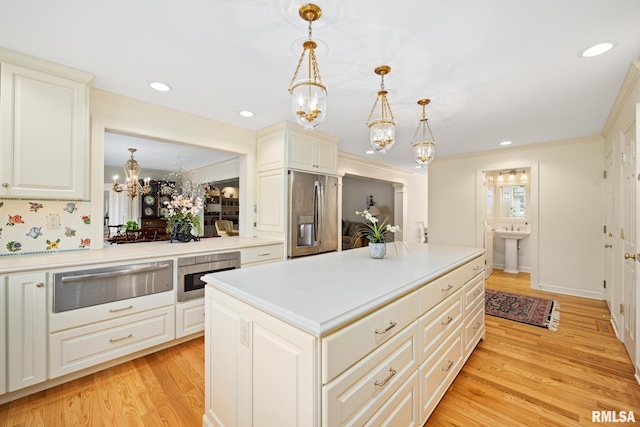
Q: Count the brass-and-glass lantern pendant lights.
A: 3